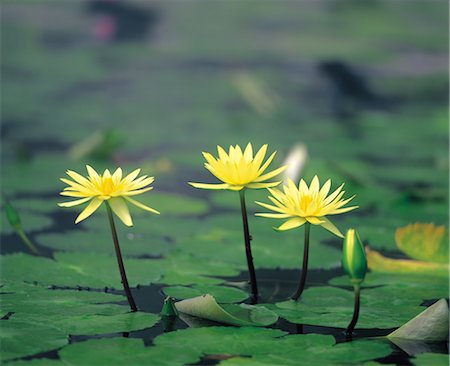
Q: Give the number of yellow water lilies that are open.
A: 3